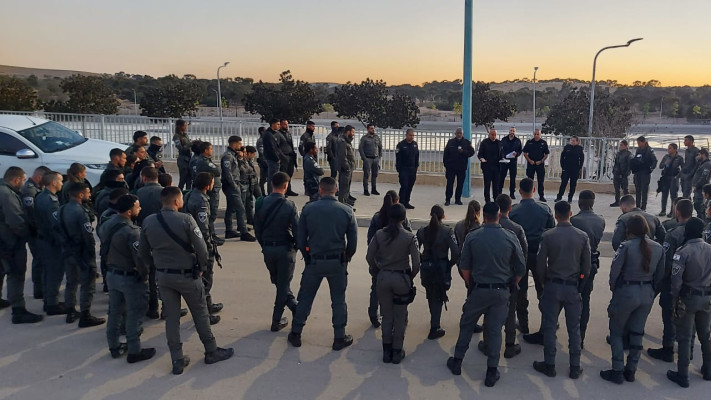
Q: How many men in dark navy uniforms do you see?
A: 6